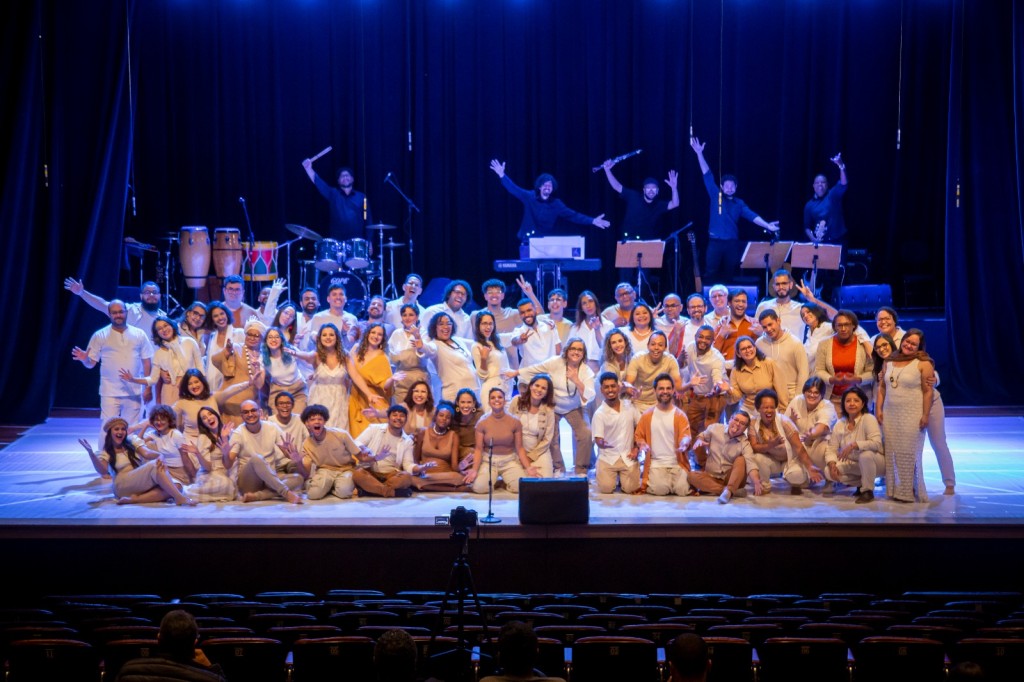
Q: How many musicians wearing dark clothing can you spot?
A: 5